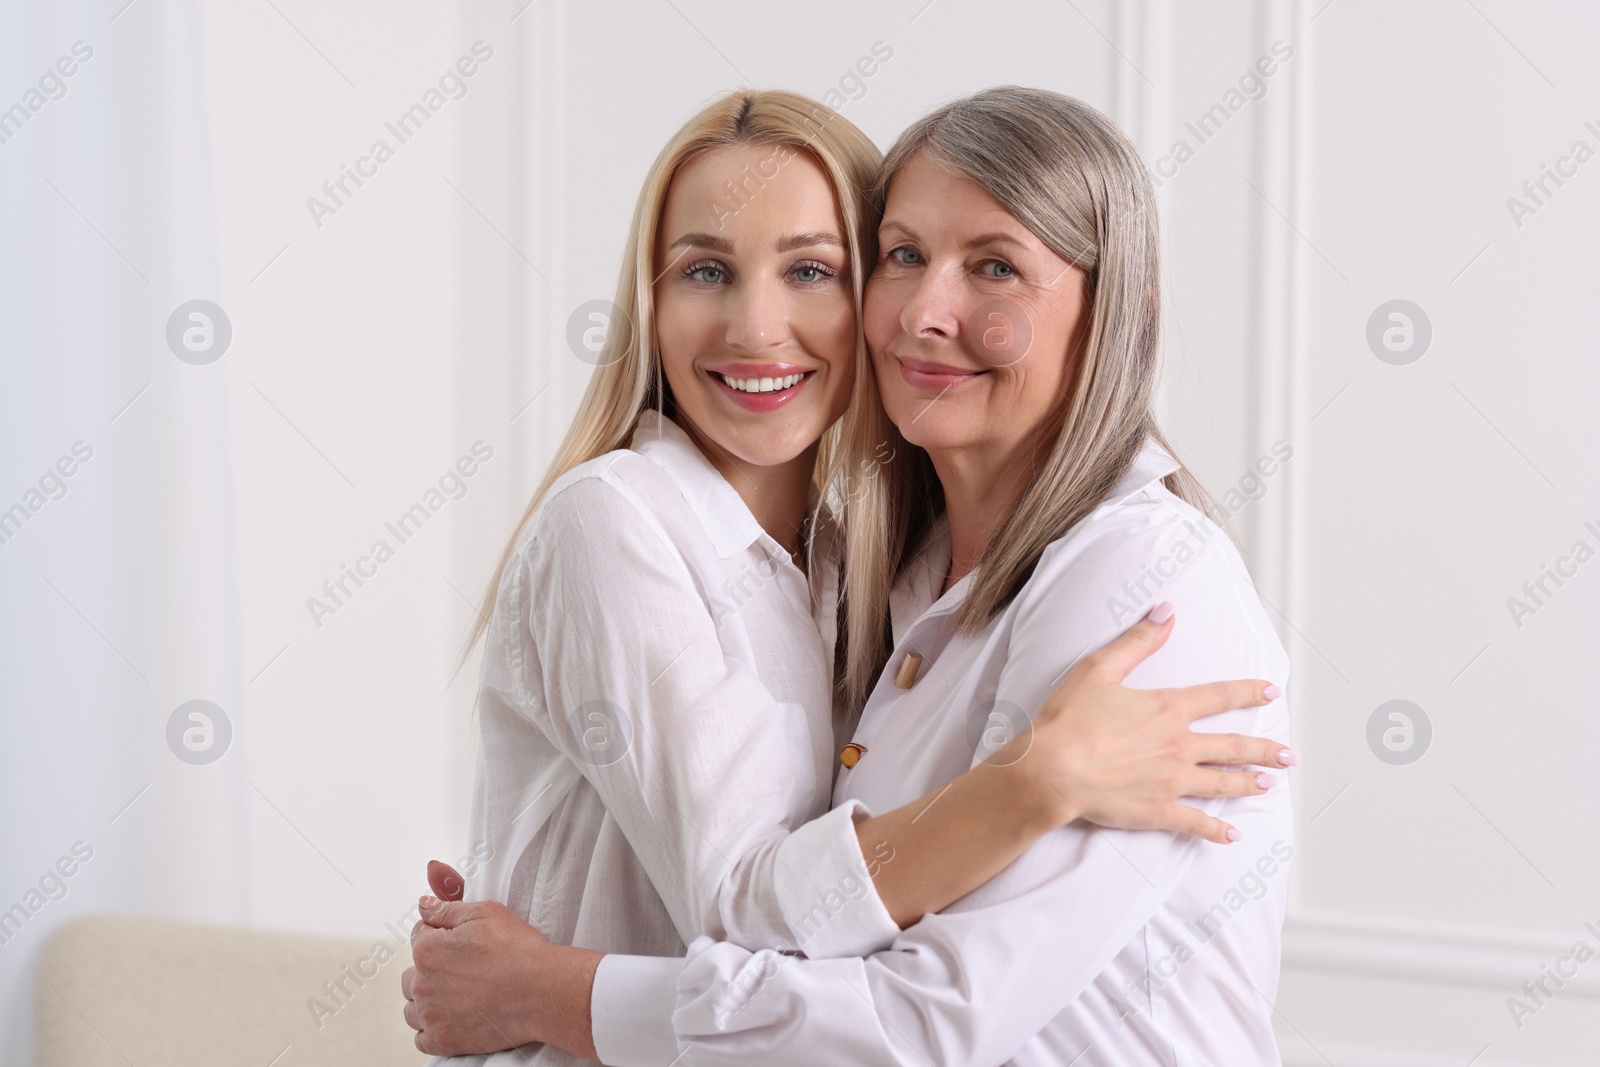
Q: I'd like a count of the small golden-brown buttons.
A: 2